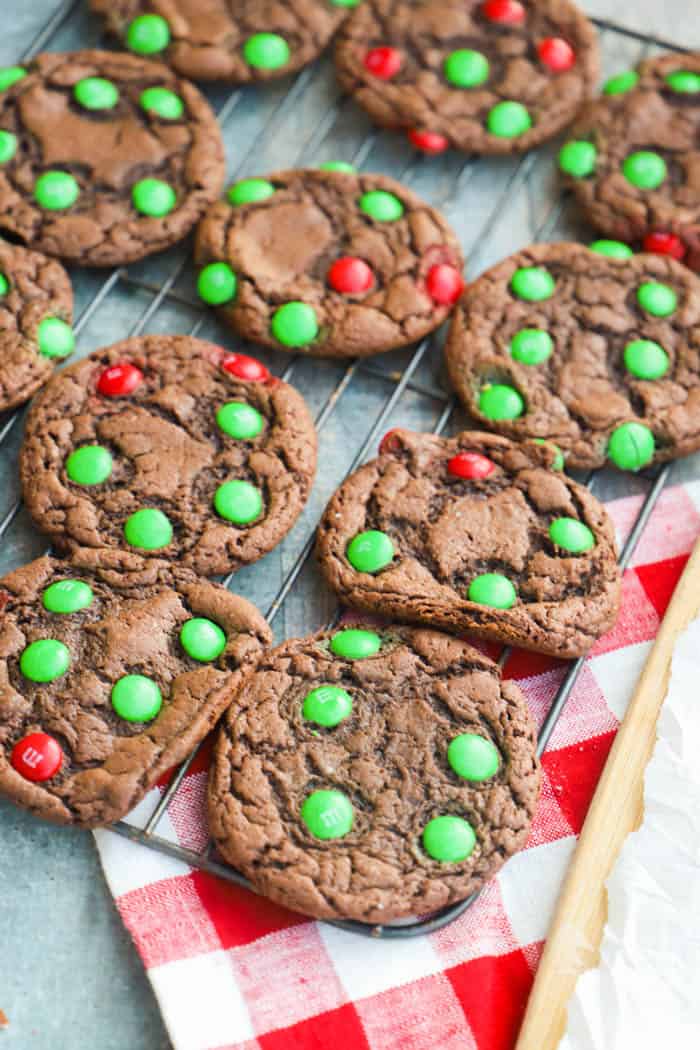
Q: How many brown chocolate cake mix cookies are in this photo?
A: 11